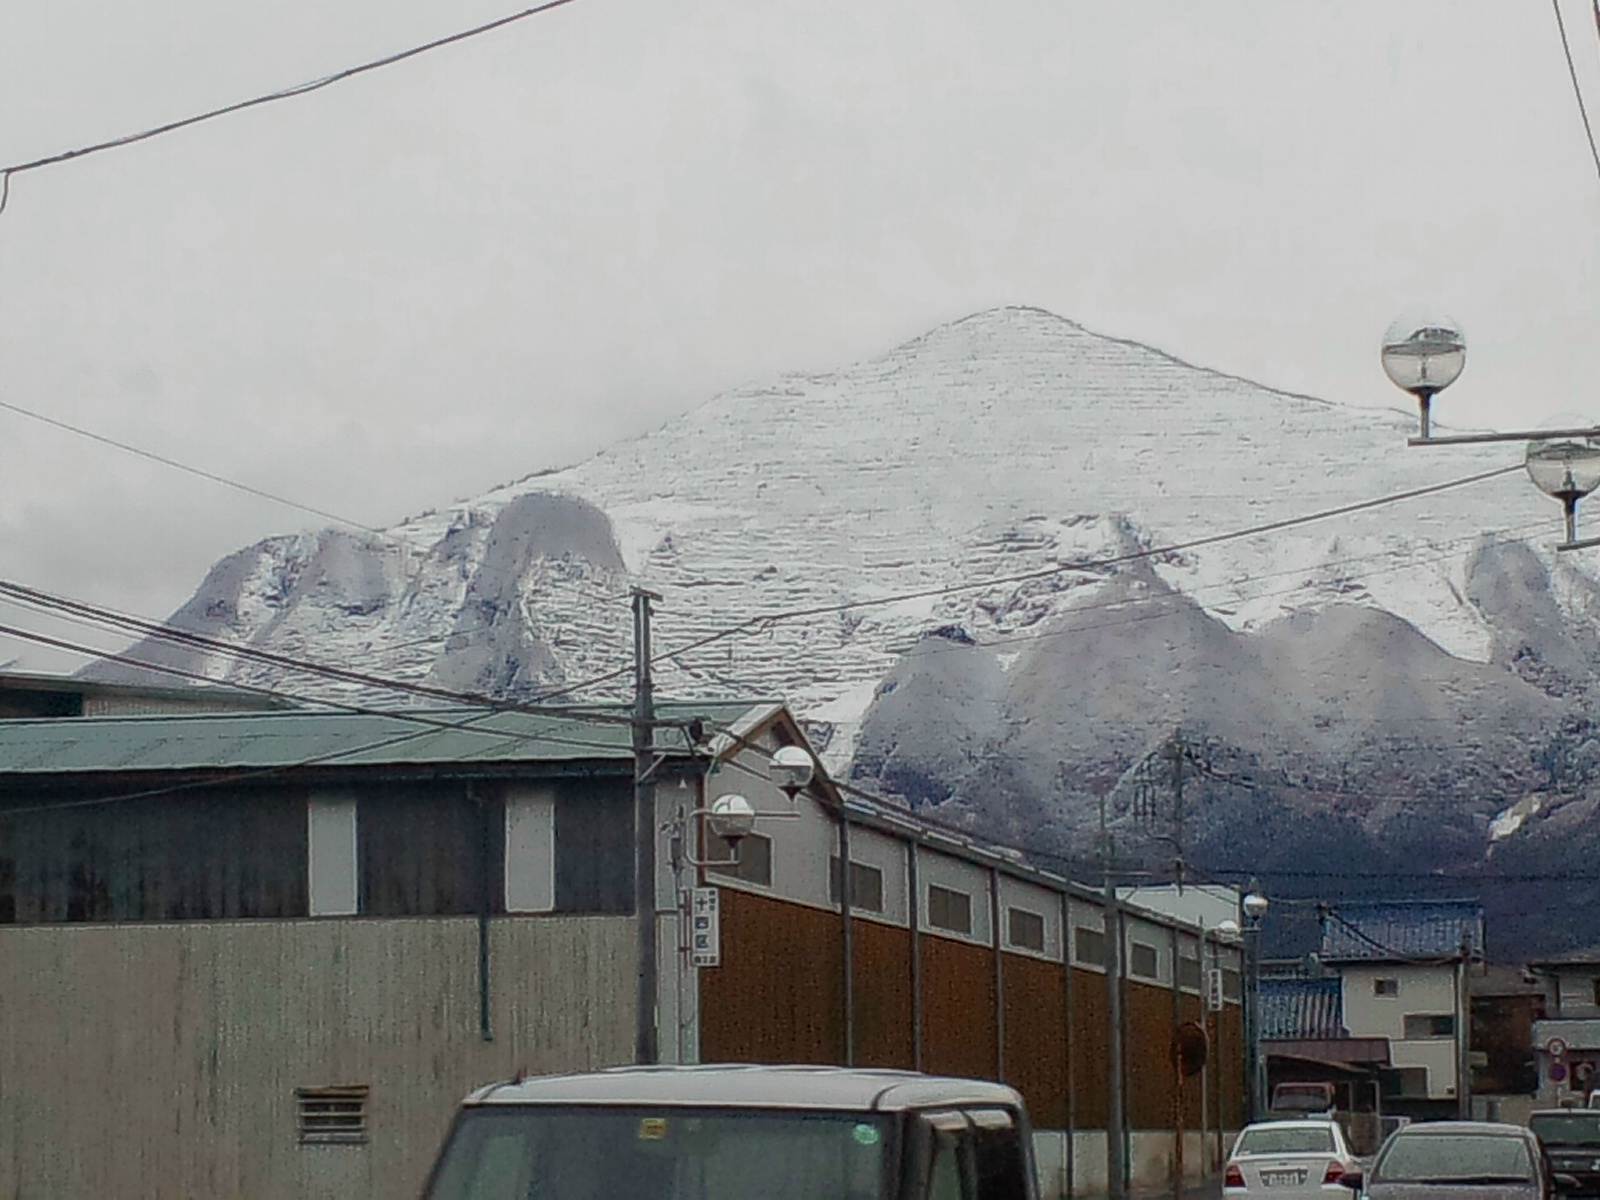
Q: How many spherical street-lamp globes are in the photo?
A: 6